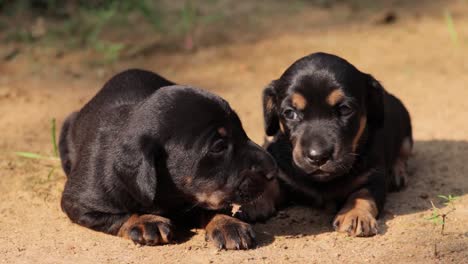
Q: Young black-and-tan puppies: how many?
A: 2